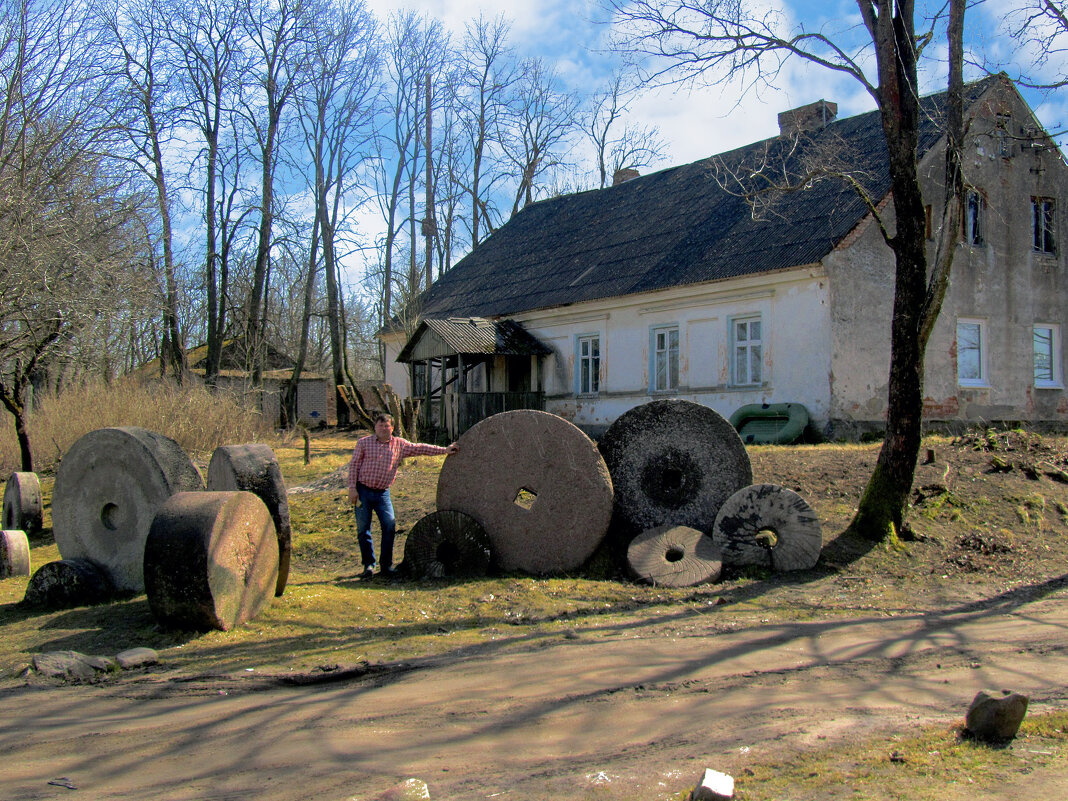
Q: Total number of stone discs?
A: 11